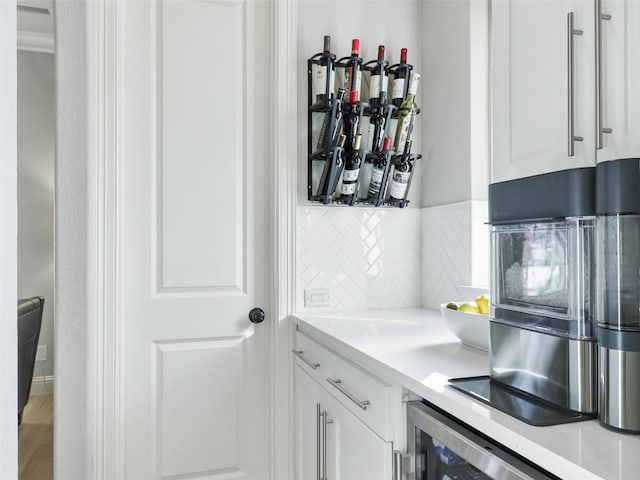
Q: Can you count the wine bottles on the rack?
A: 12